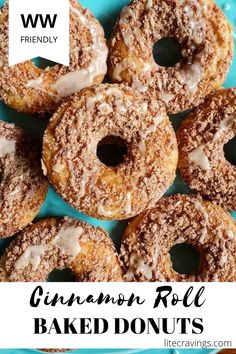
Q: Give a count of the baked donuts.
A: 7